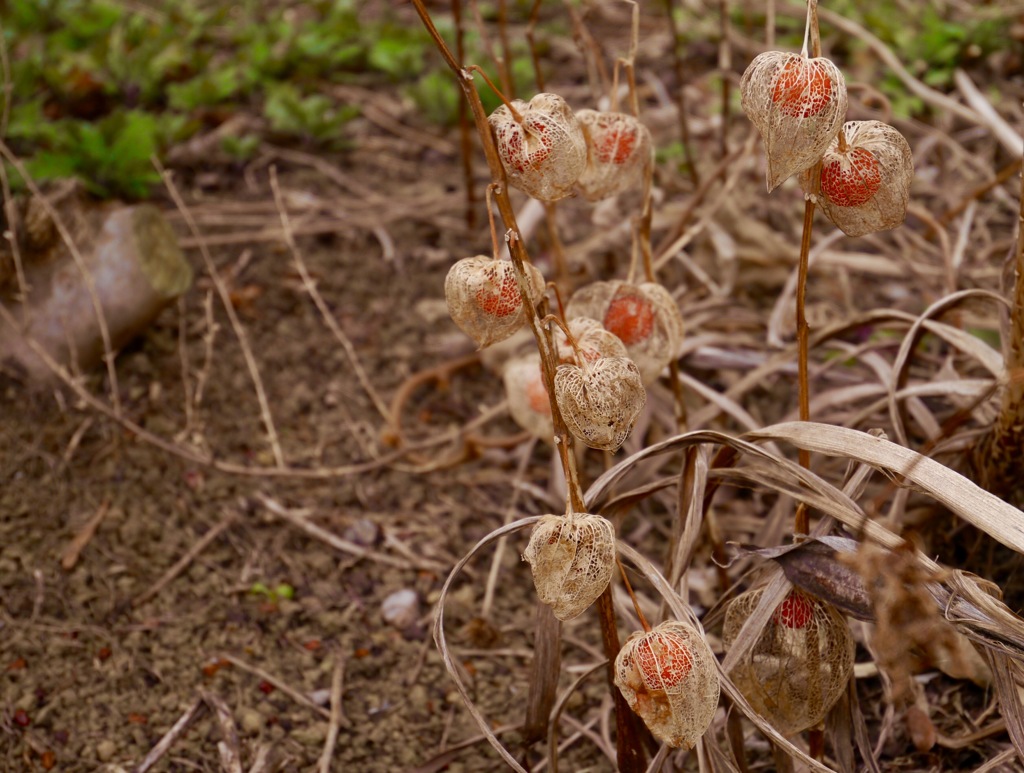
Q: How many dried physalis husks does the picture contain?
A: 12